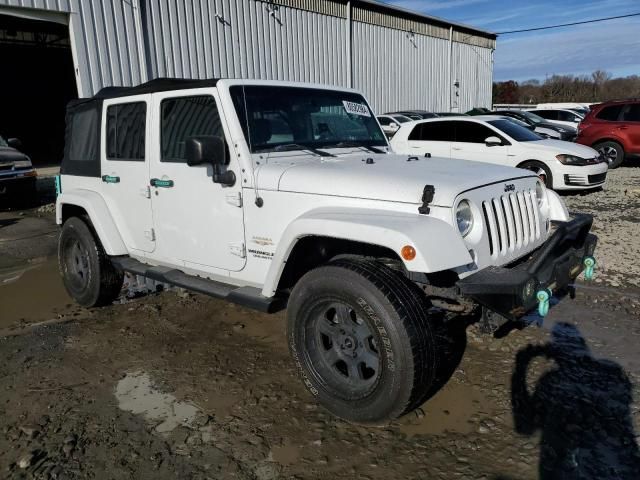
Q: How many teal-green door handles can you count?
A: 2